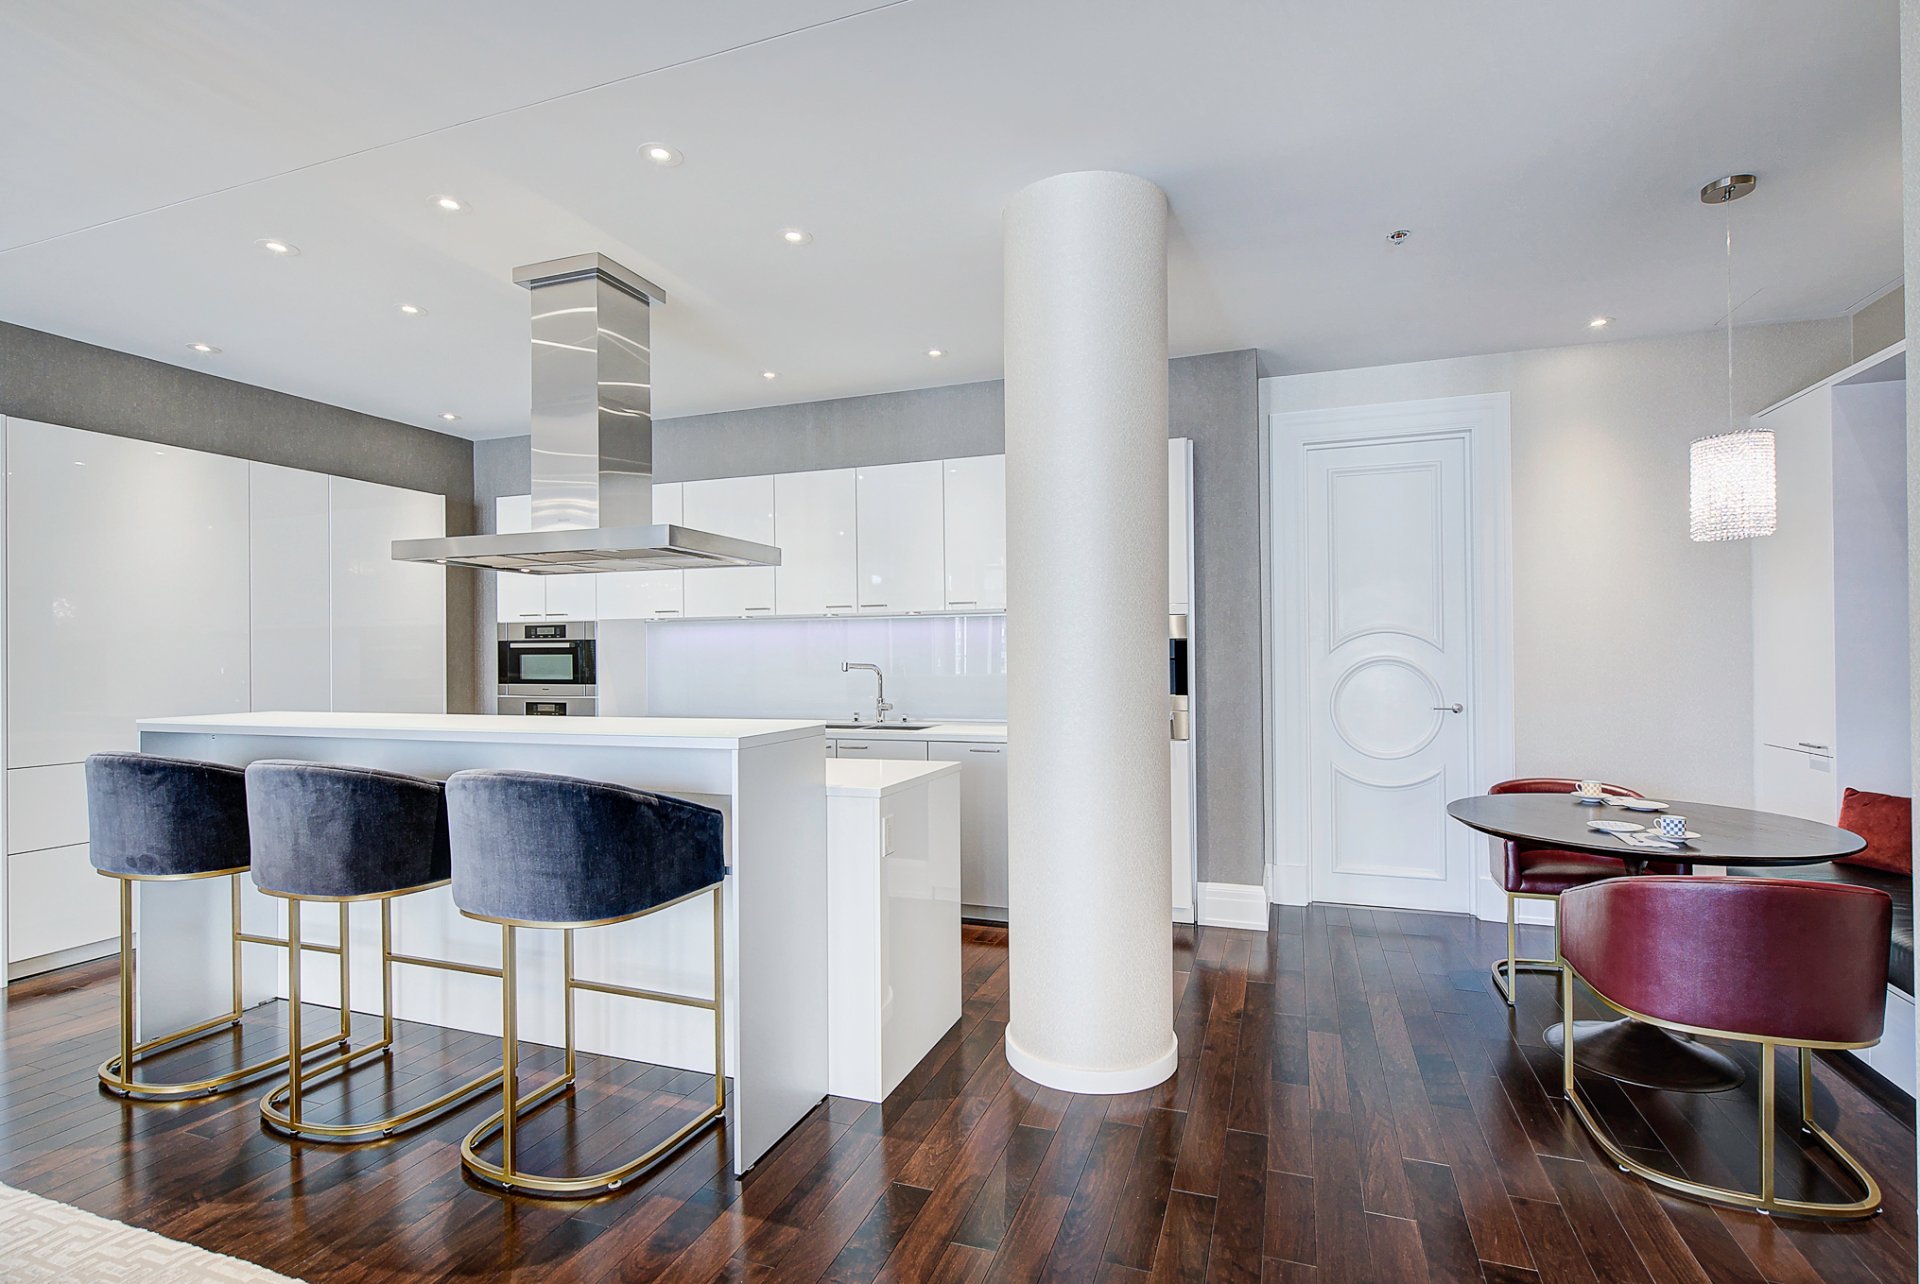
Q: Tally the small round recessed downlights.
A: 10